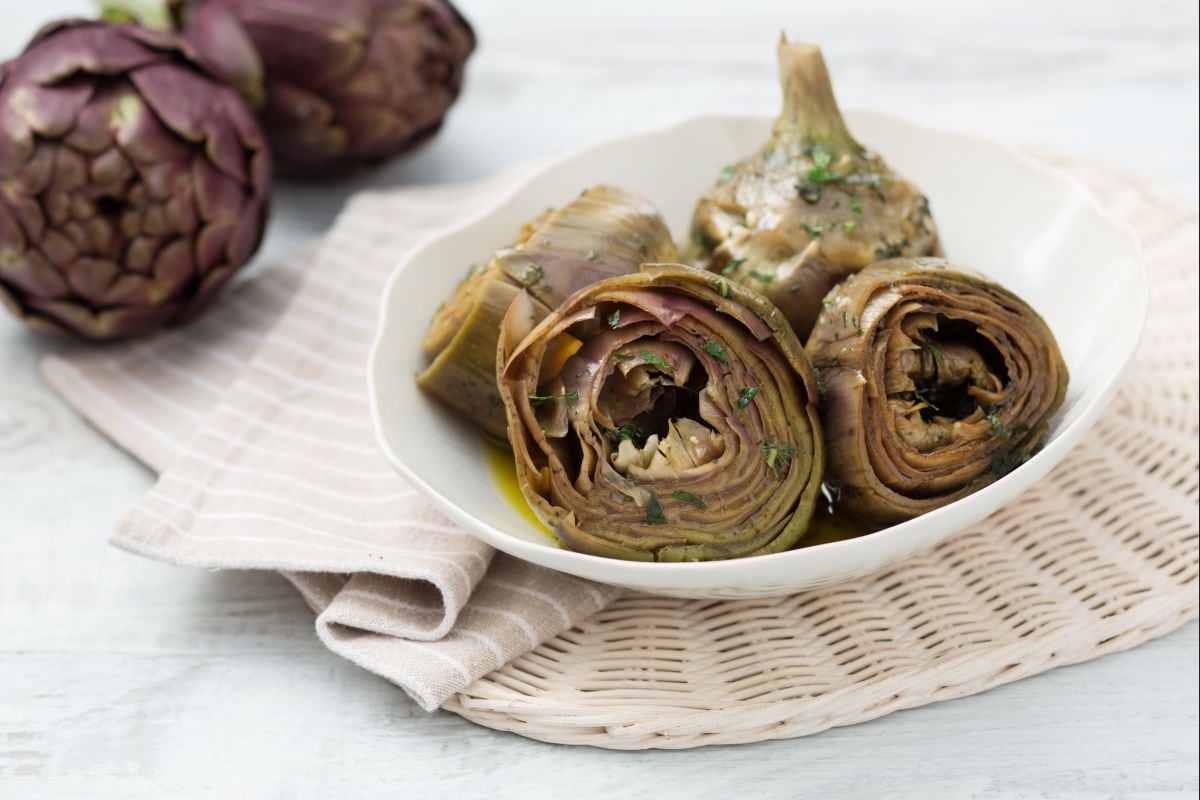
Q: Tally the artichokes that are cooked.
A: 4